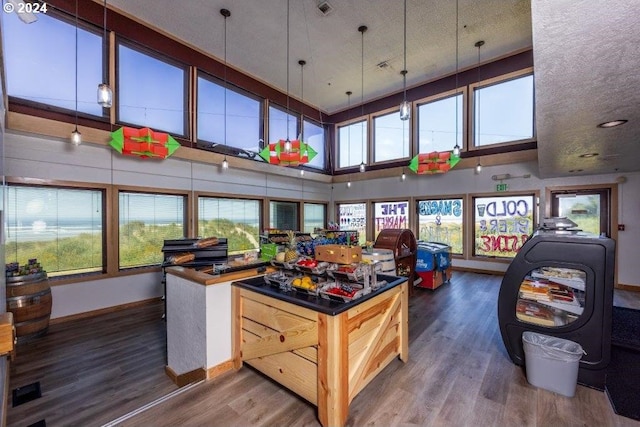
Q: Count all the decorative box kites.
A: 3